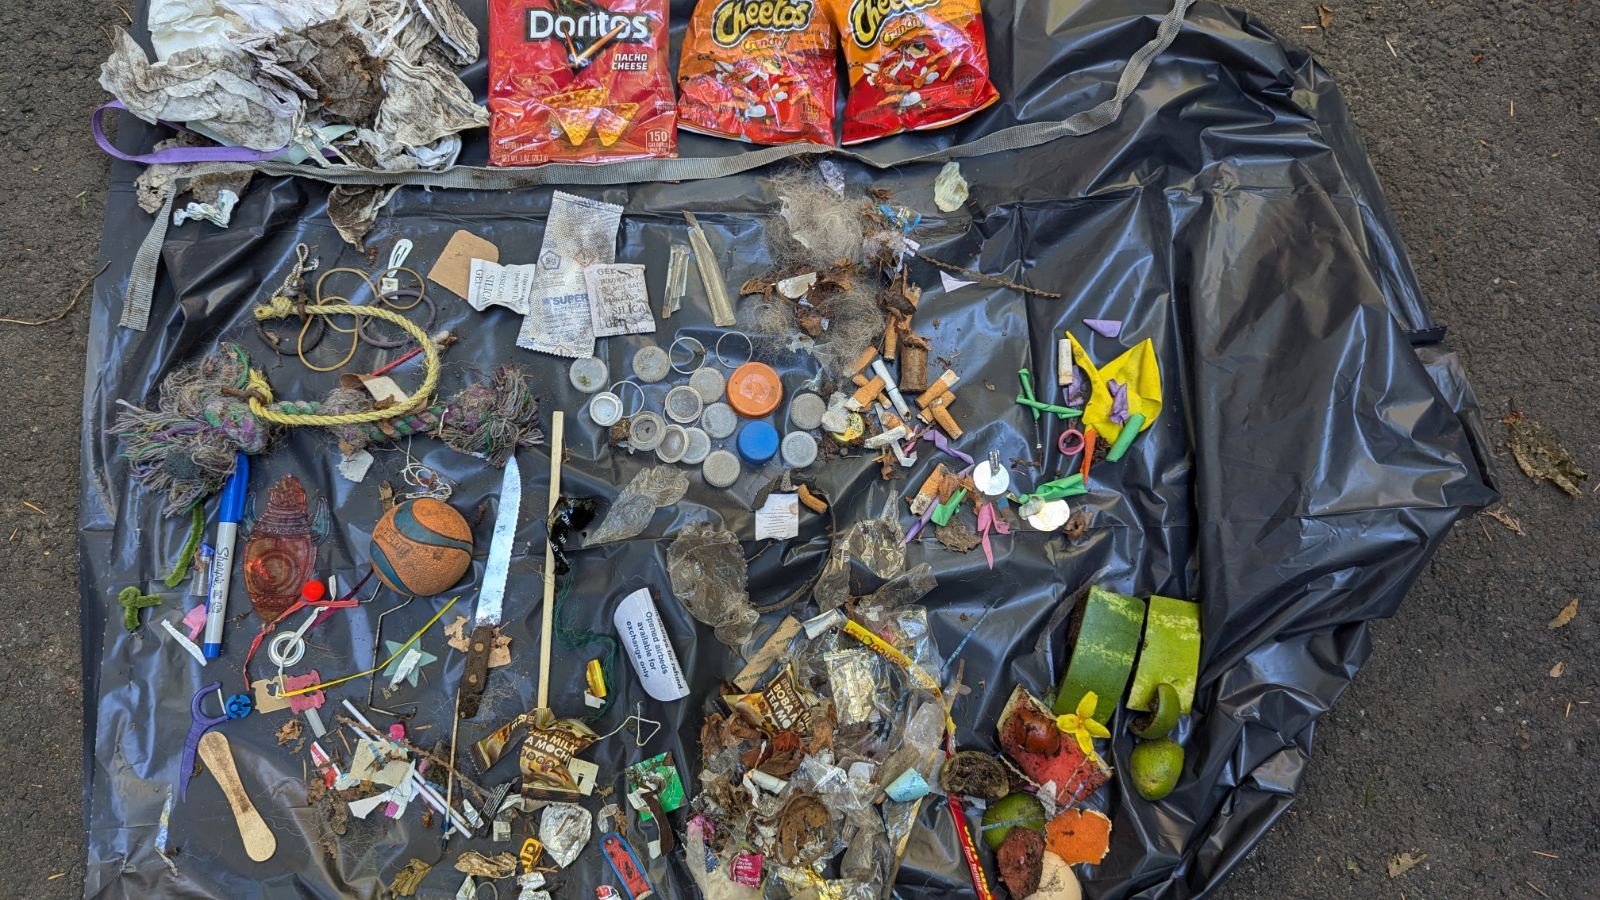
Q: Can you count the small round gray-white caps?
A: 12